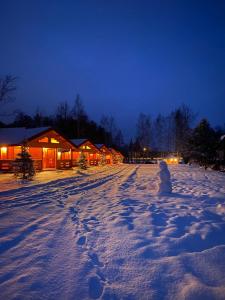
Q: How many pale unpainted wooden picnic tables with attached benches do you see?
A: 0